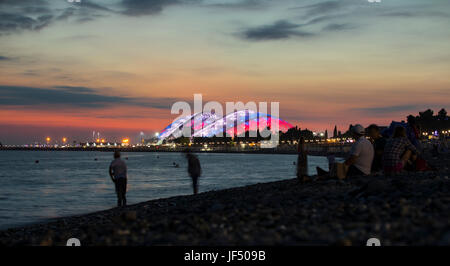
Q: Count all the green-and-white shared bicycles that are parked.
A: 0